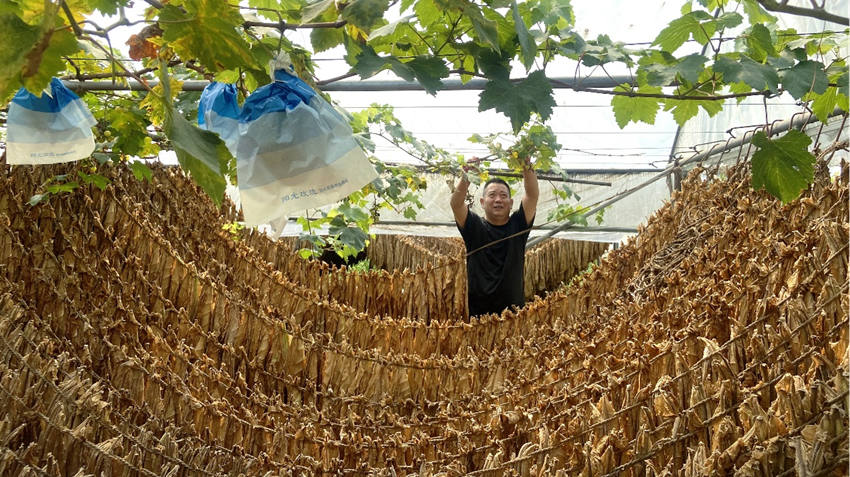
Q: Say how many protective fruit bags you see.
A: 3